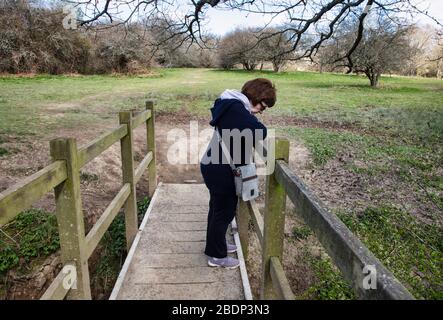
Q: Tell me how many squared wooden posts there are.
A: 5